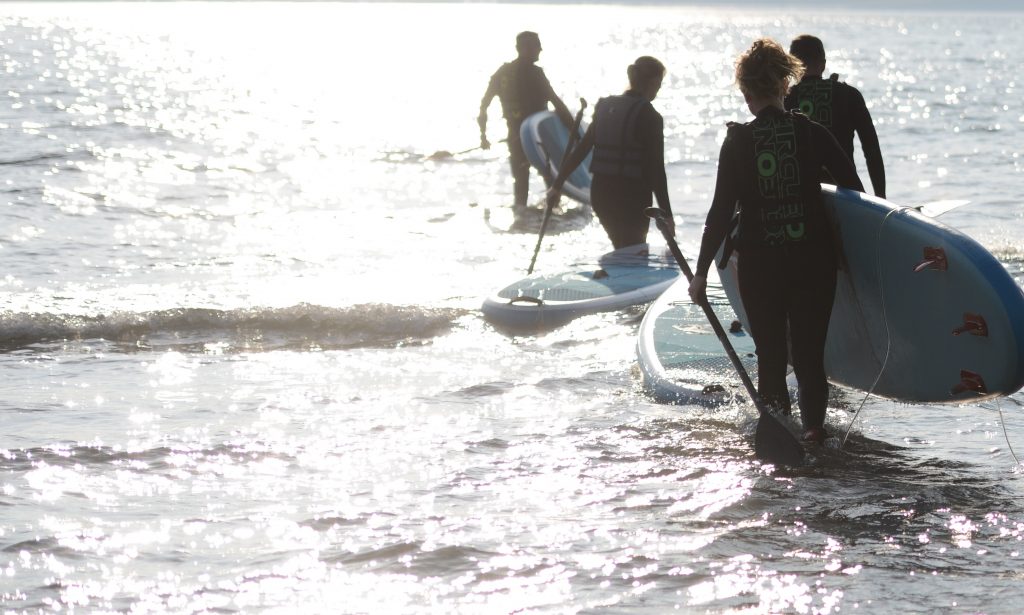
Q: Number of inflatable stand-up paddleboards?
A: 4